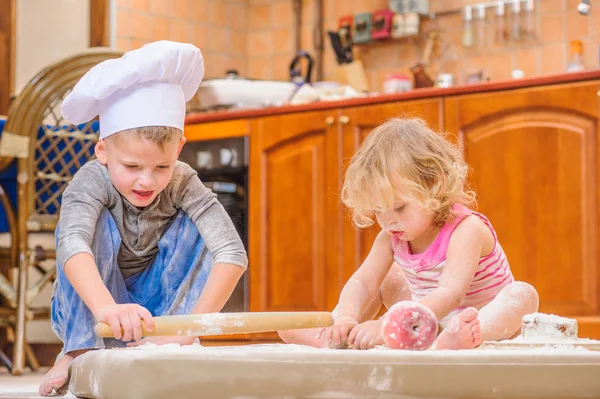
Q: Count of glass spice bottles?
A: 5